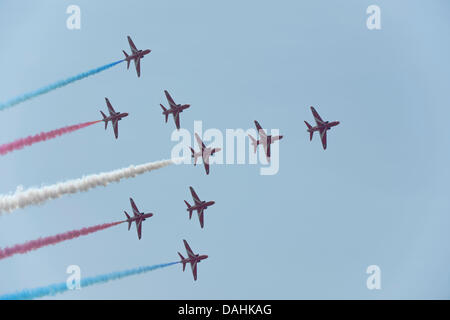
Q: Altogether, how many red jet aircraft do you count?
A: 9